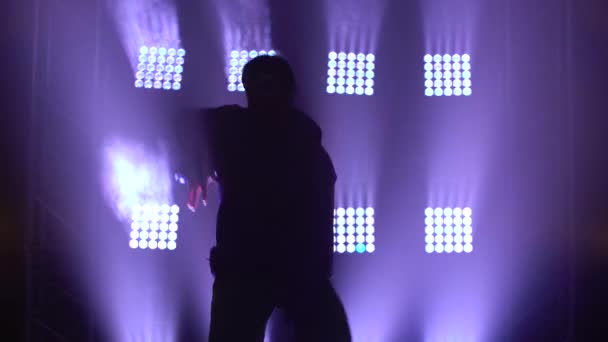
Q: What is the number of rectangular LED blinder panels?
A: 7